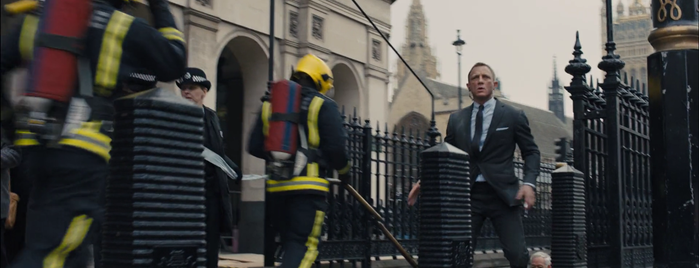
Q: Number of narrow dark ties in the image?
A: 1